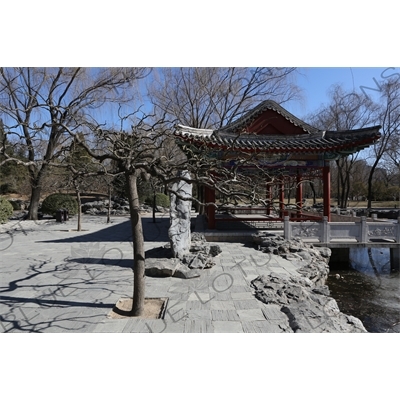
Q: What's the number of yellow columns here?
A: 0